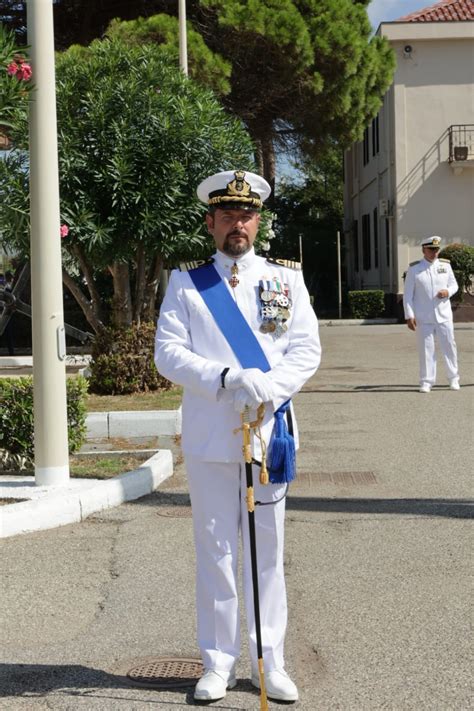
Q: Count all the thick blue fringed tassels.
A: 2